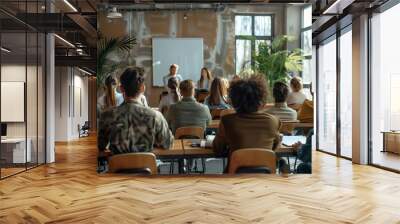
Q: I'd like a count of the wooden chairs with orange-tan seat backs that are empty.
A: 0